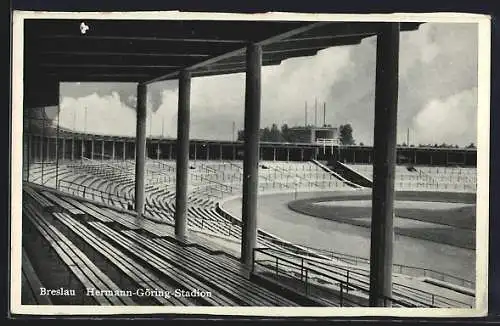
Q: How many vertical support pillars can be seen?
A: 4